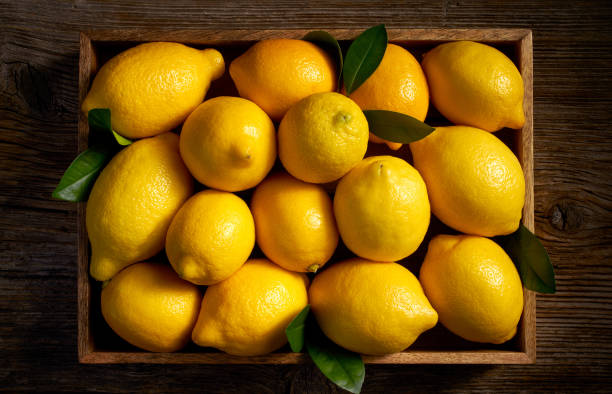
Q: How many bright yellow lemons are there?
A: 15